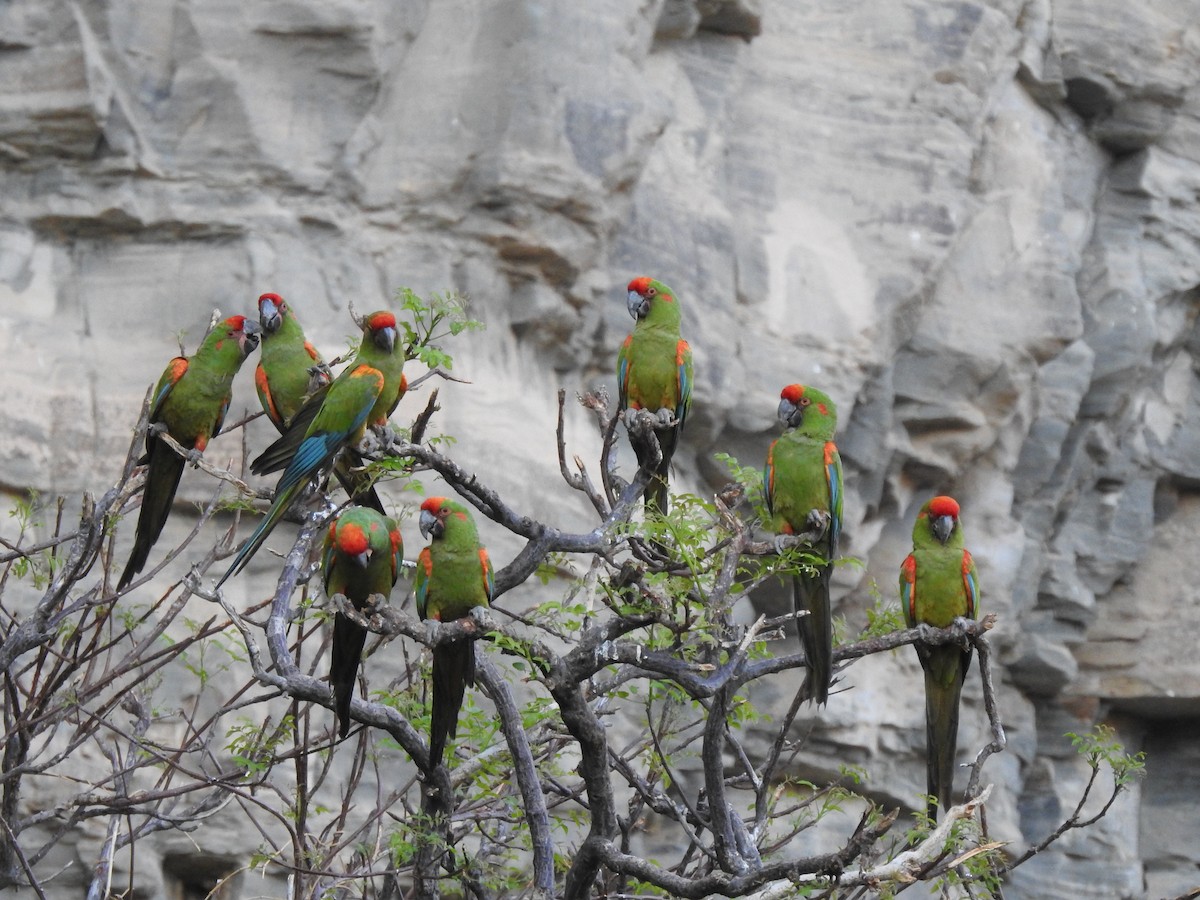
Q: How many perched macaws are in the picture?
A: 8